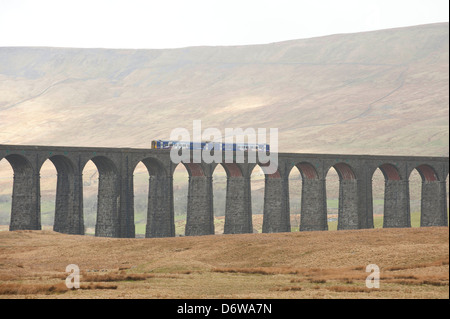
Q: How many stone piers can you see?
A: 11